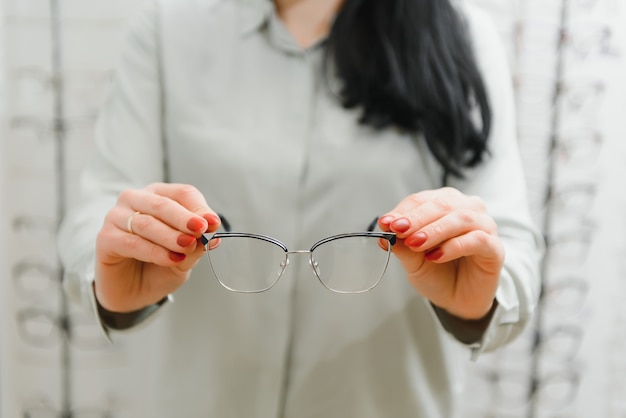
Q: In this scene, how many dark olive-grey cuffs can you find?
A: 2